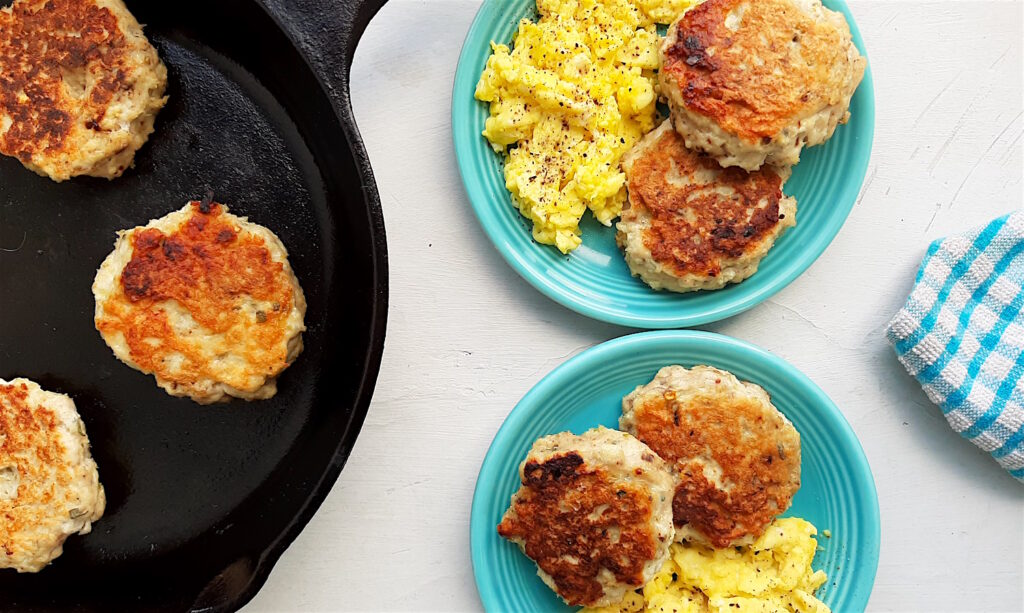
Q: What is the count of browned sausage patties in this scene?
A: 7